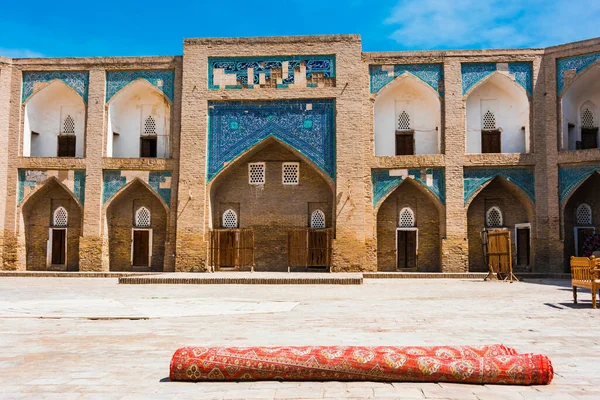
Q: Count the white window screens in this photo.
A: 14